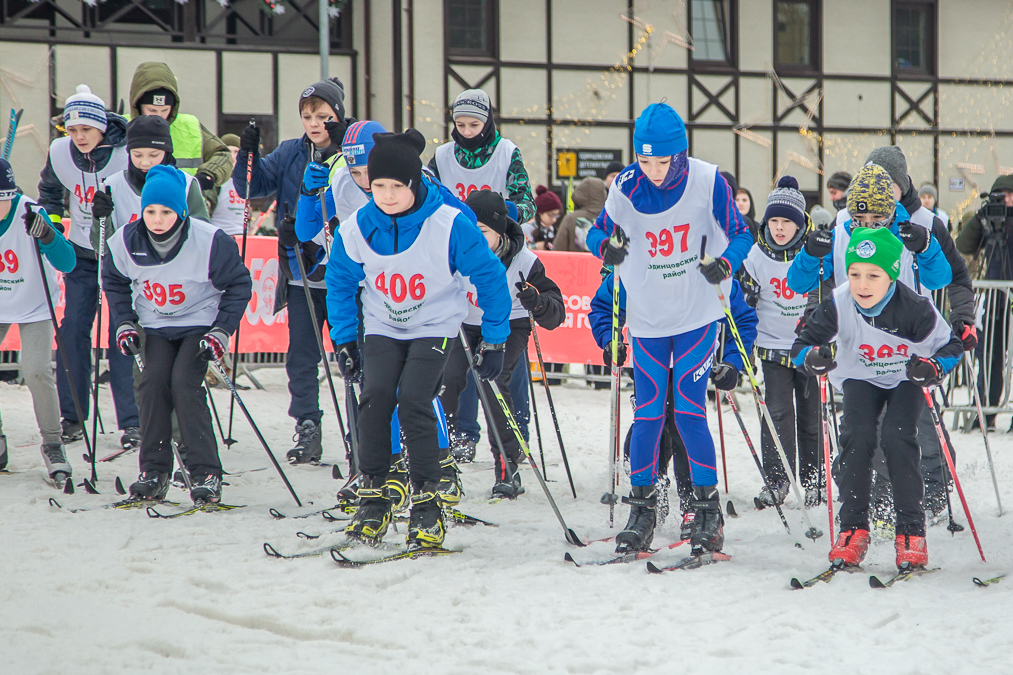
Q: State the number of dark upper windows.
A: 4